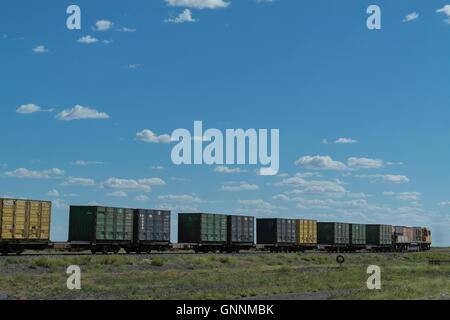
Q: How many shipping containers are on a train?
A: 10